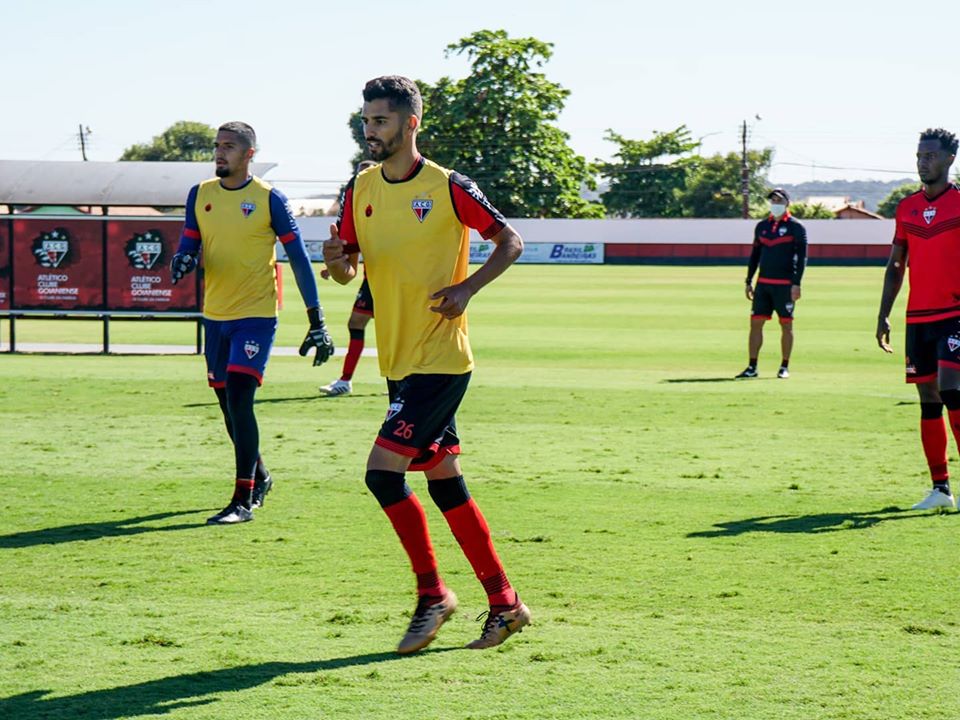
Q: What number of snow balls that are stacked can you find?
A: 0